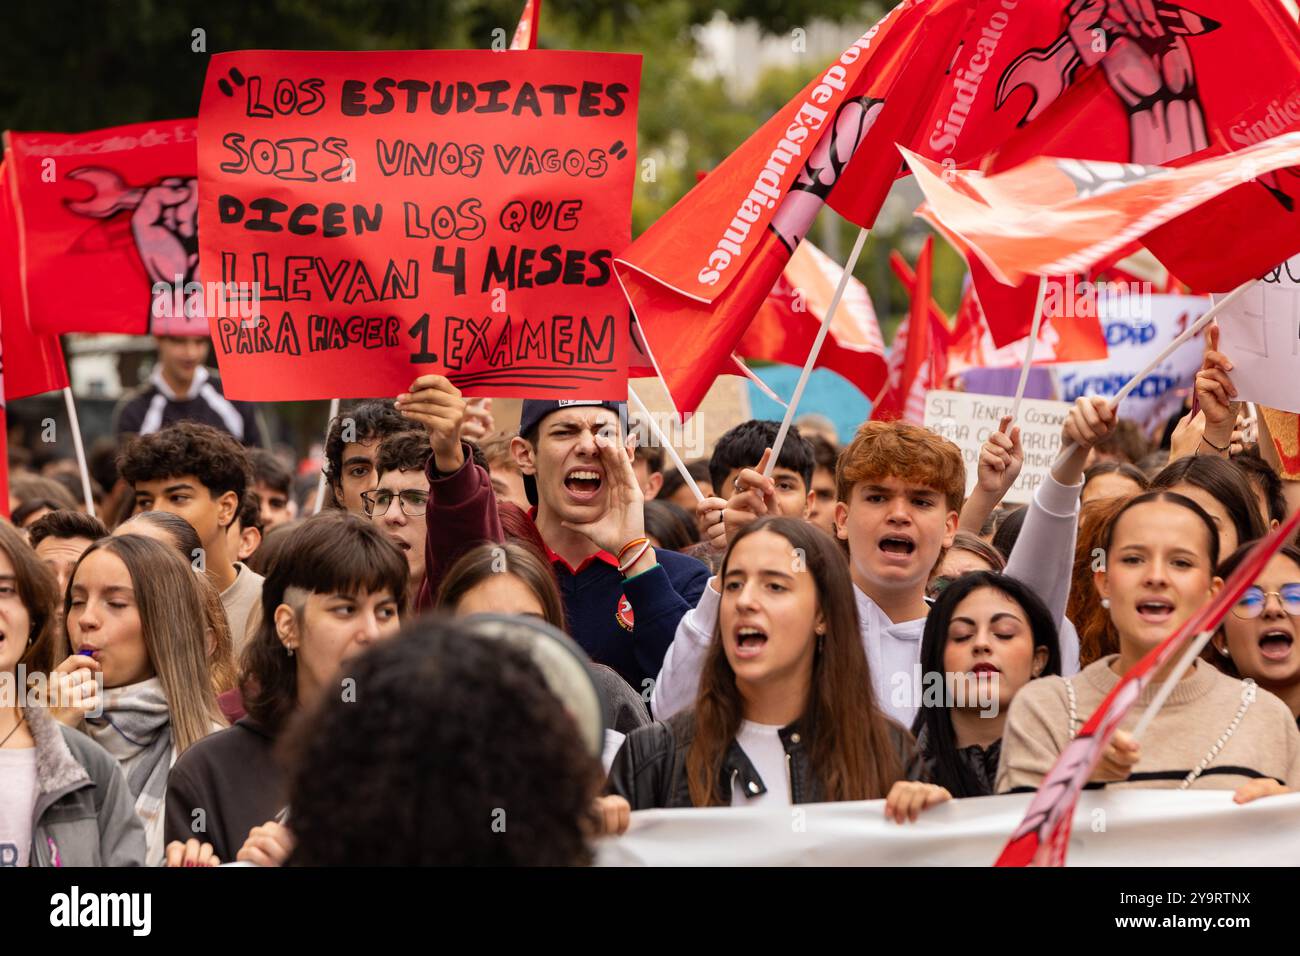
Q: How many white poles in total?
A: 7